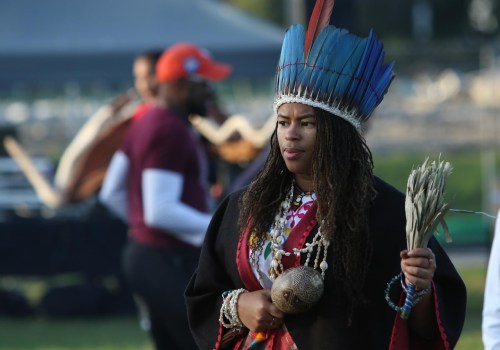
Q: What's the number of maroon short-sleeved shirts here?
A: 1